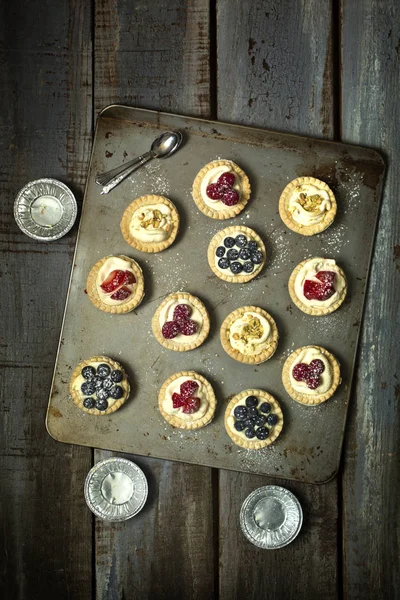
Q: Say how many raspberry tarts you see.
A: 3